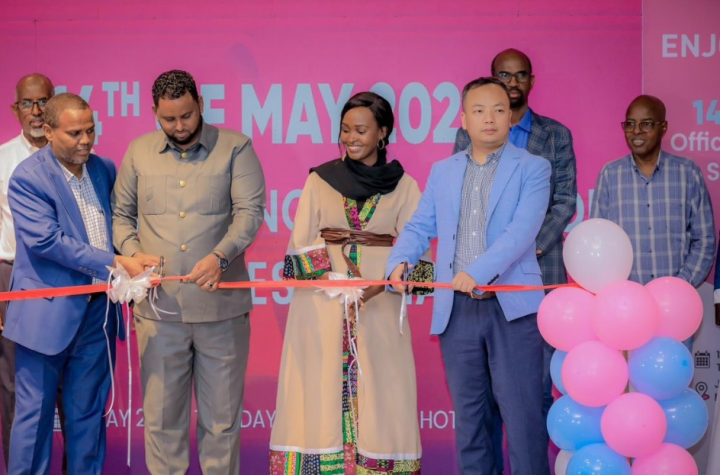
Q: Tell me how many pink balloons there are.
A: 6